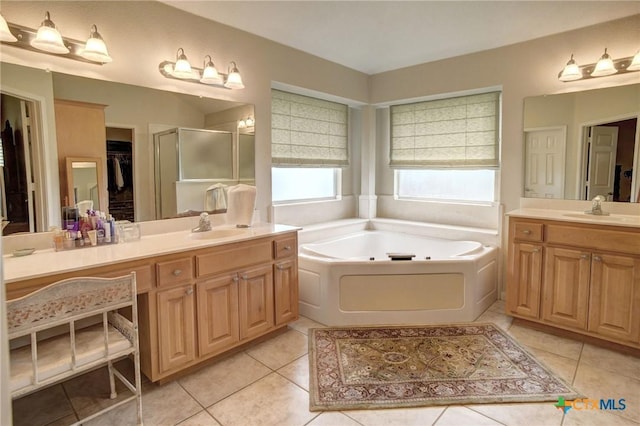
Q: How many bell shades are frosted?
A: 9